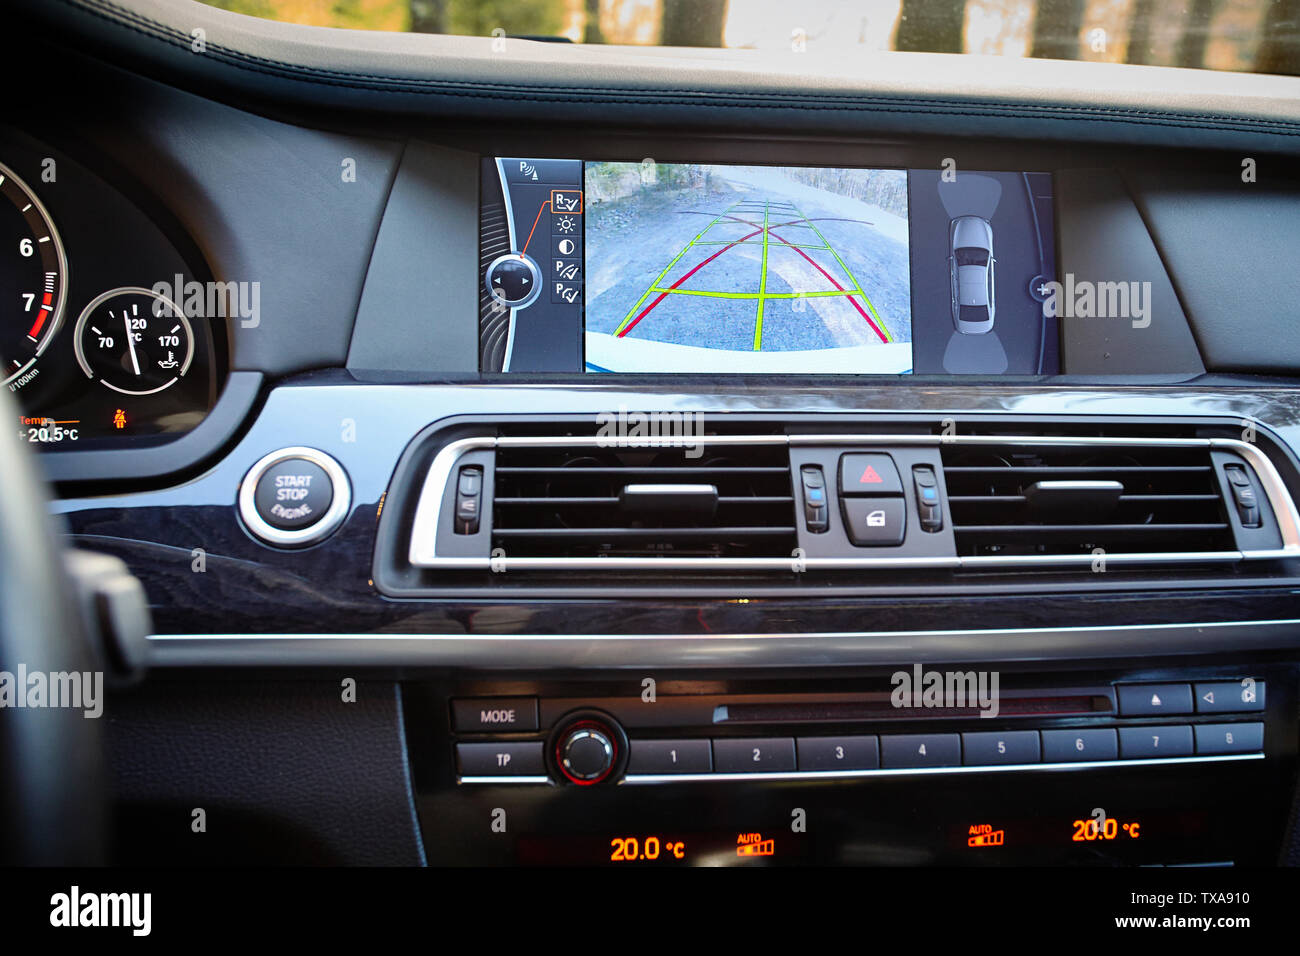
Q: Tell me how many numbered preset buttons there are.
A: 8